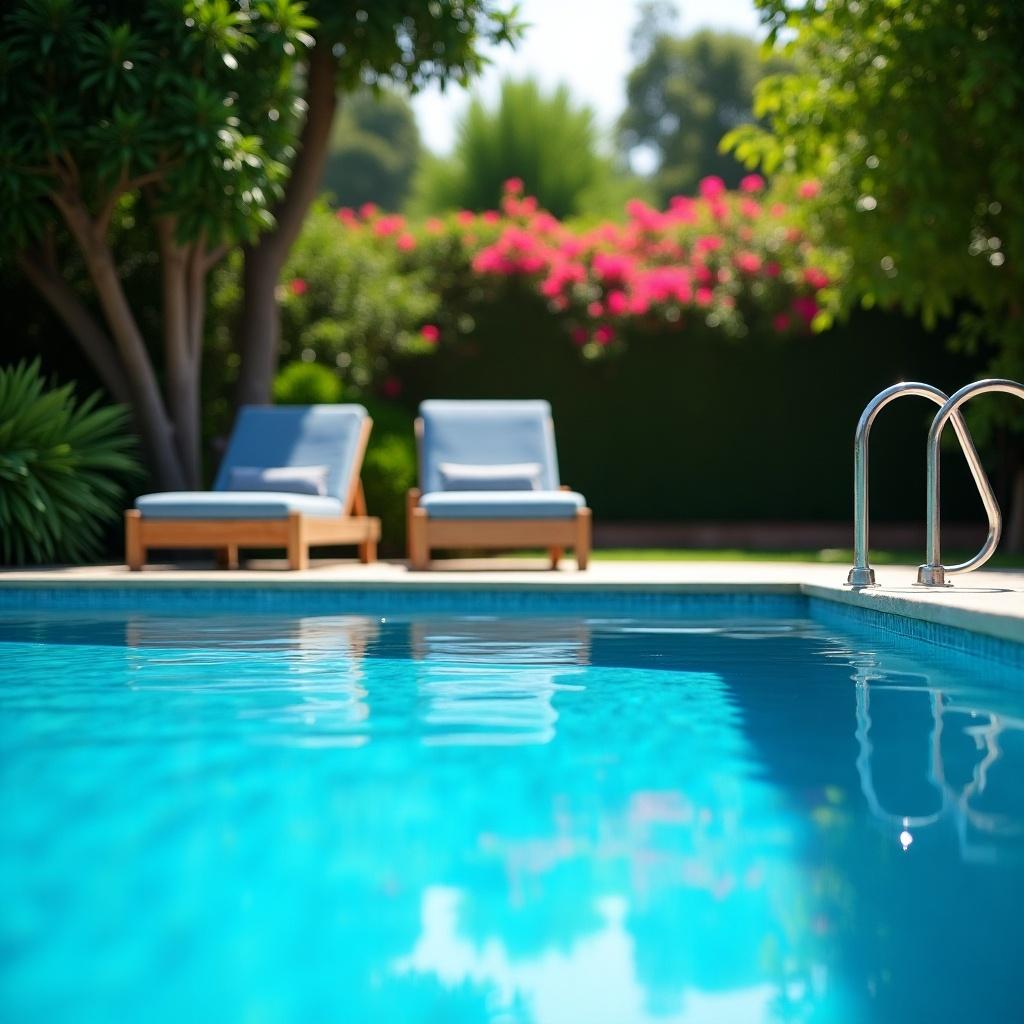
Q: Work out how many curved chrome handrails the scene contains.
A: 2